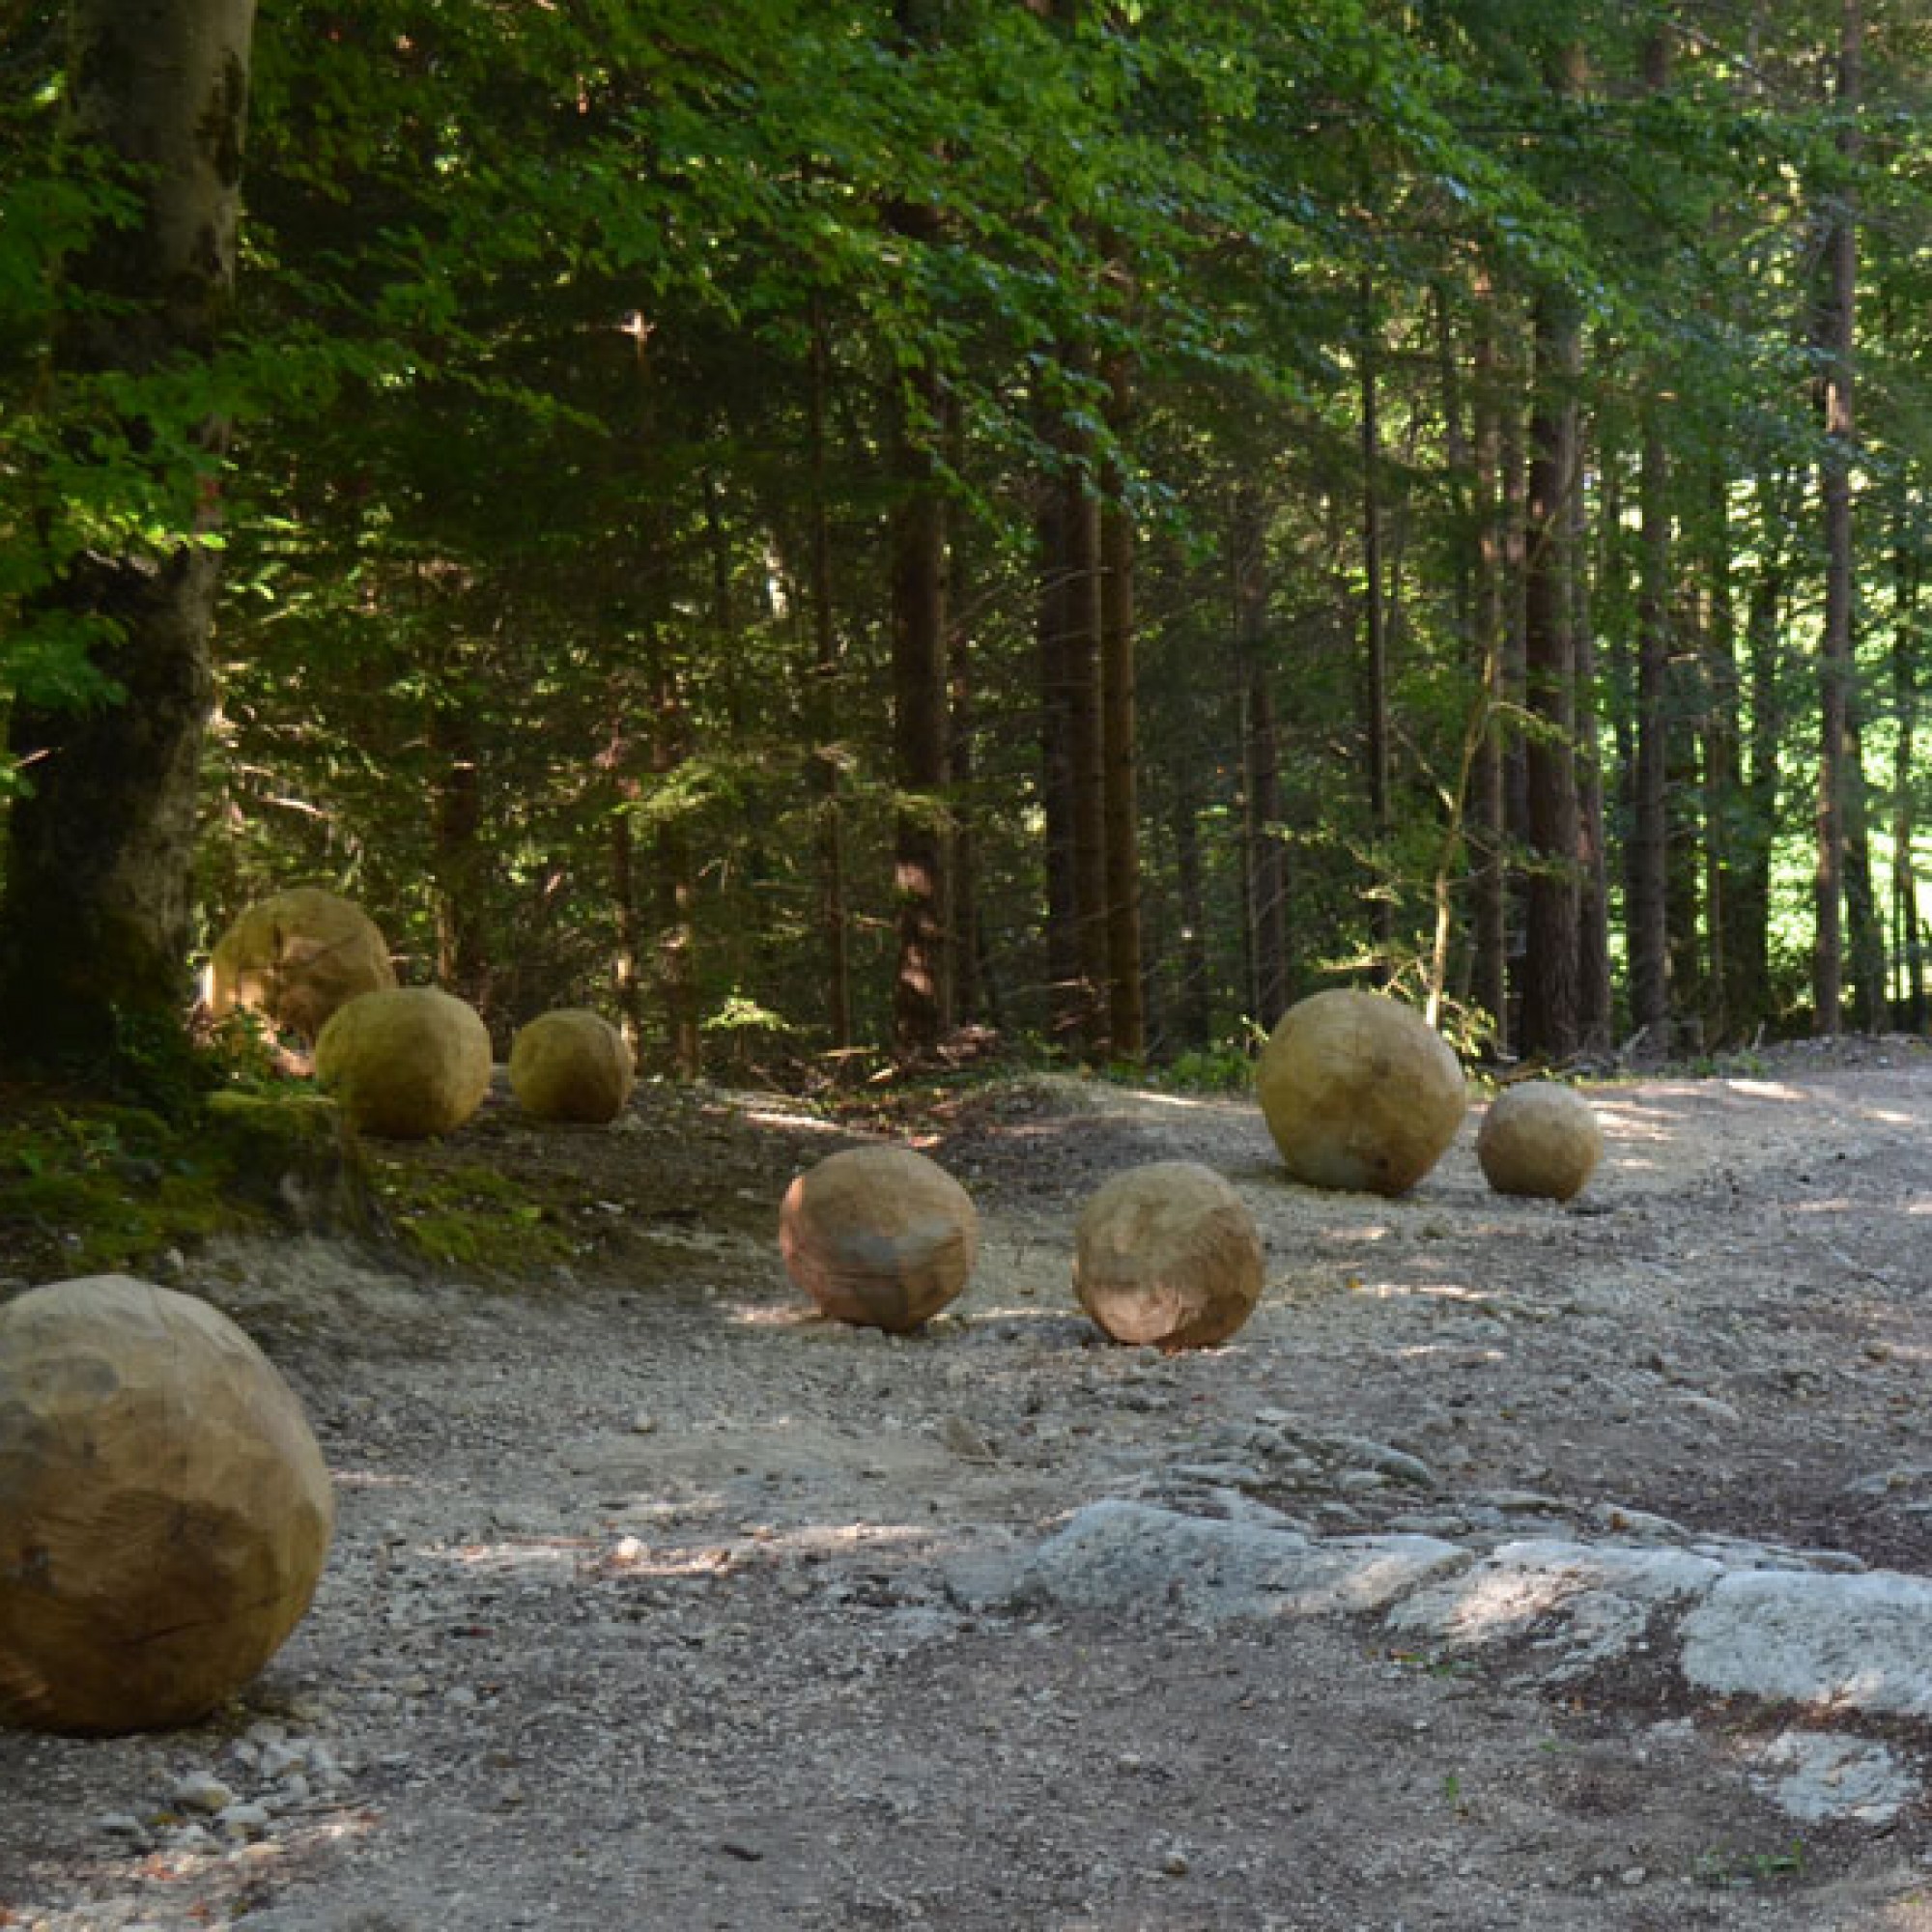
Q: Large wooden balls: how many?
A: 8